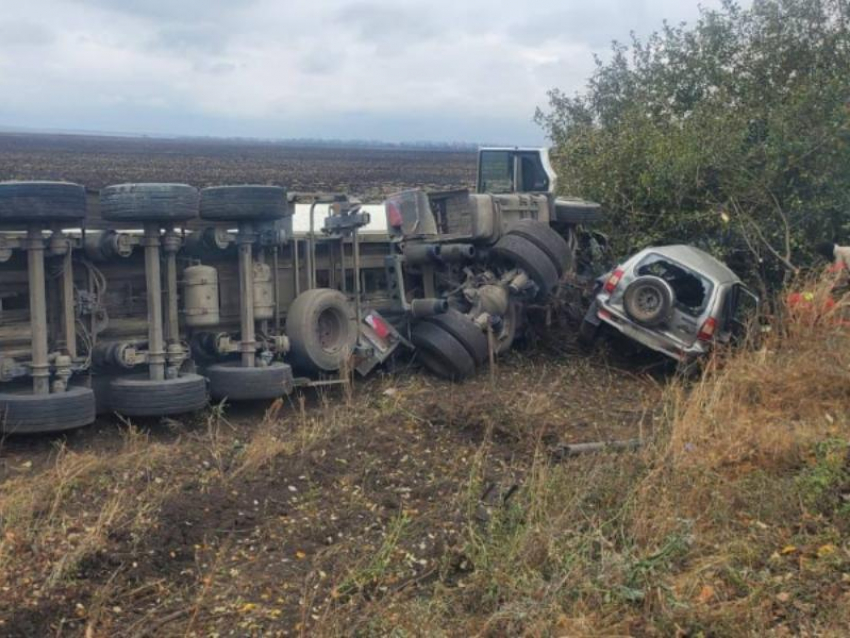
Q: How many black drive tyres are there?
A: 4